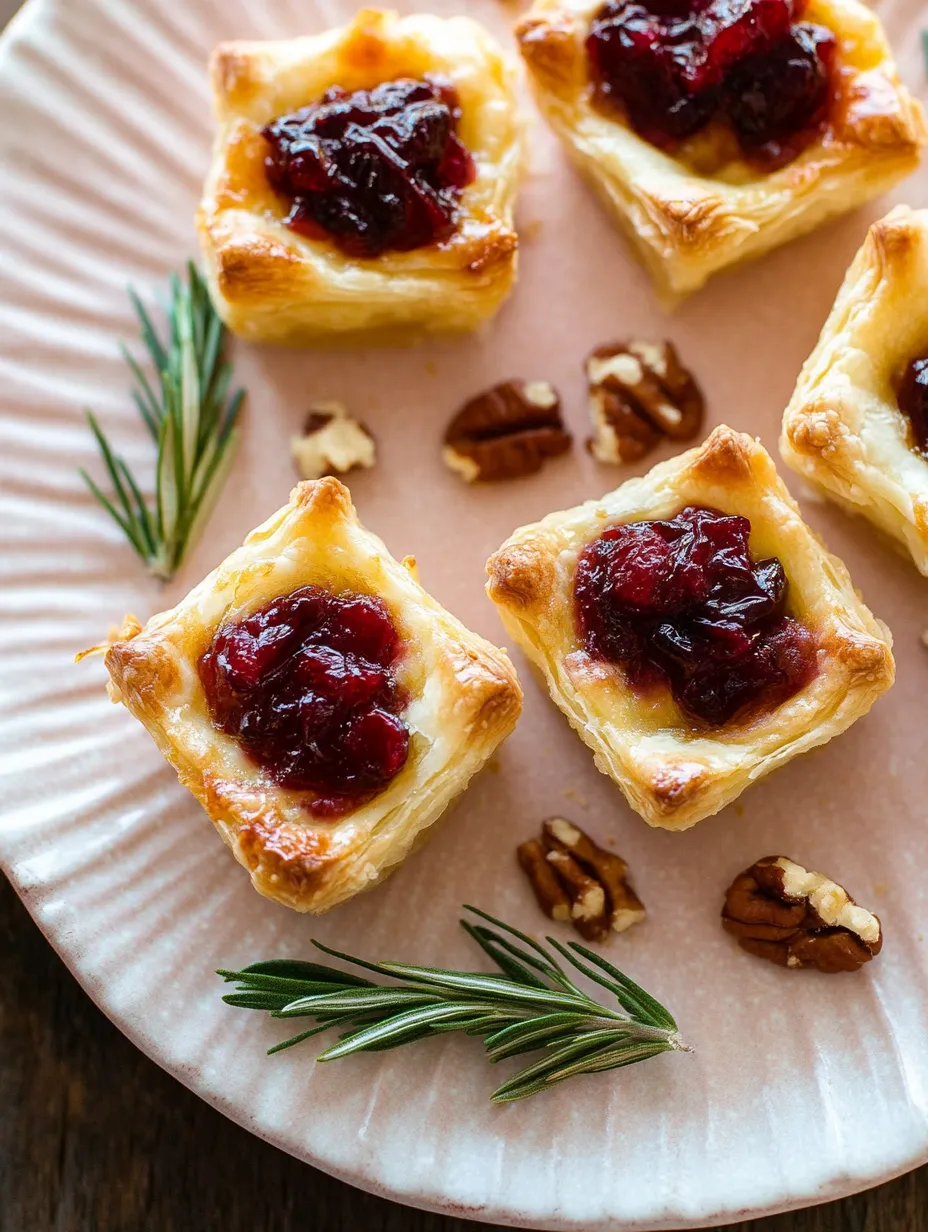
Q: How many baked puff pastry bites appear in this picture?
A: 5